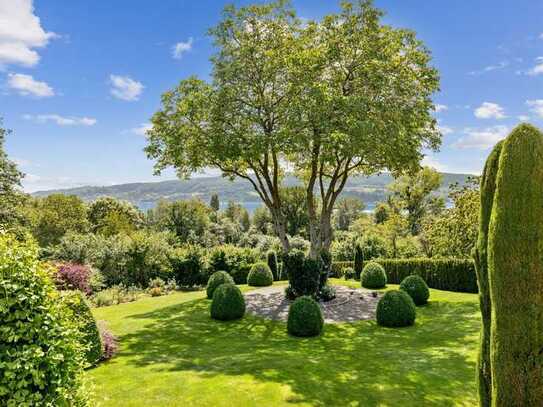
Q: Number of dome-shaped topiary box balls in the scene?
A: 7